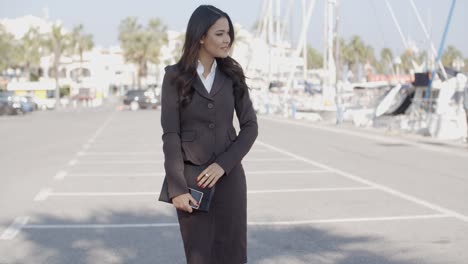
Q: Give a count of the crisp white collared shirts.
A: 1